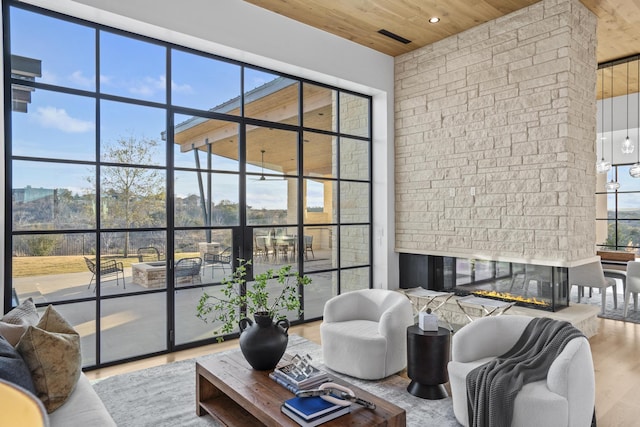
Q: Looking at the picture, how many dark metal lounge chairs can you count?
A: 4